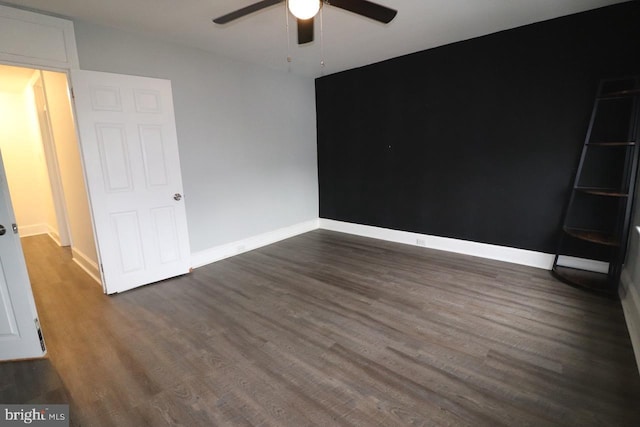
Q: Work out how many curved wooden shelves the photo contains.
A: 5